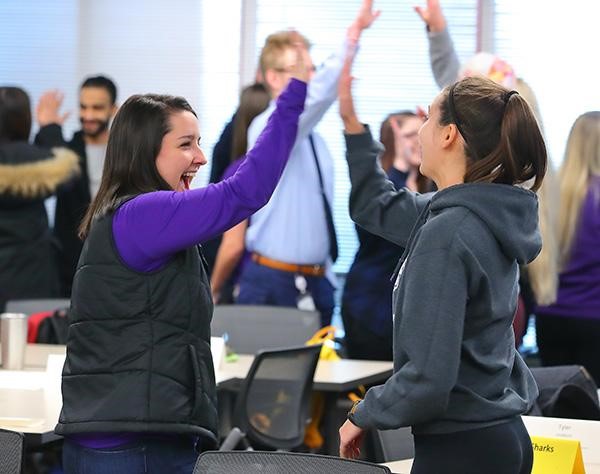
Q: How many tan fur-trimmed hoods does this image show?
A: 1